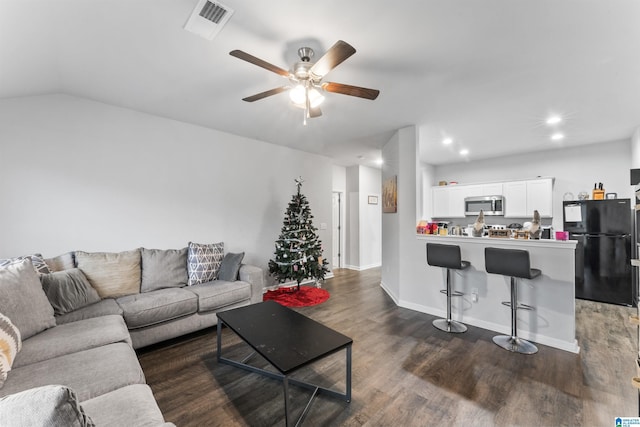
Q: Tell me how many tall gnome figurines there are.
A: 2